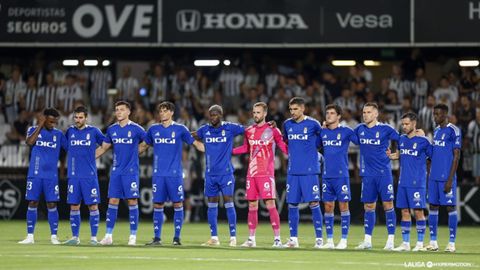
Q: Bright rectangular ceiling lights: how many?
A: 8